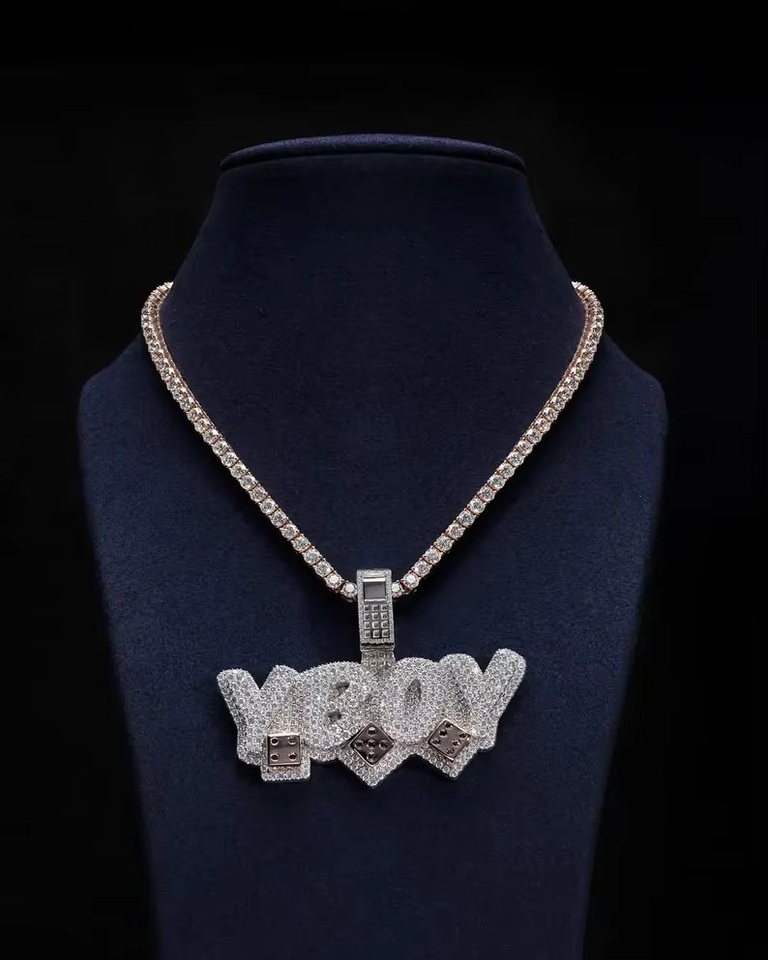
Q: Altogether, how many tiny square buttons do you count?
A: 12